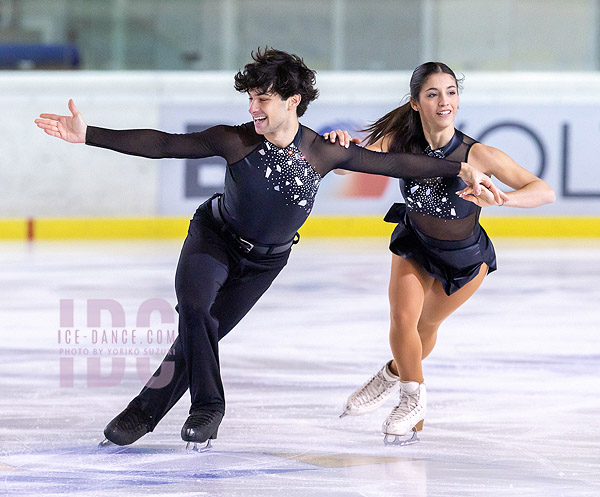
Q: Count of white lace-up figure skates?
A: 2